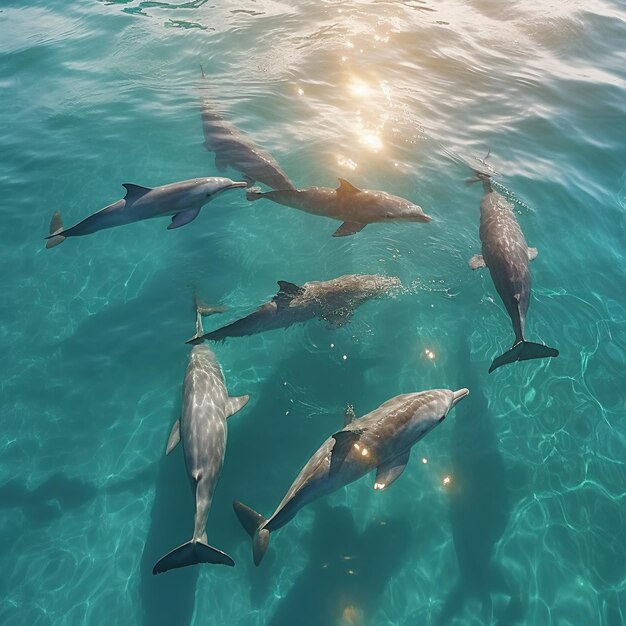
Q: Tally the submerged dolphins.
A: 7